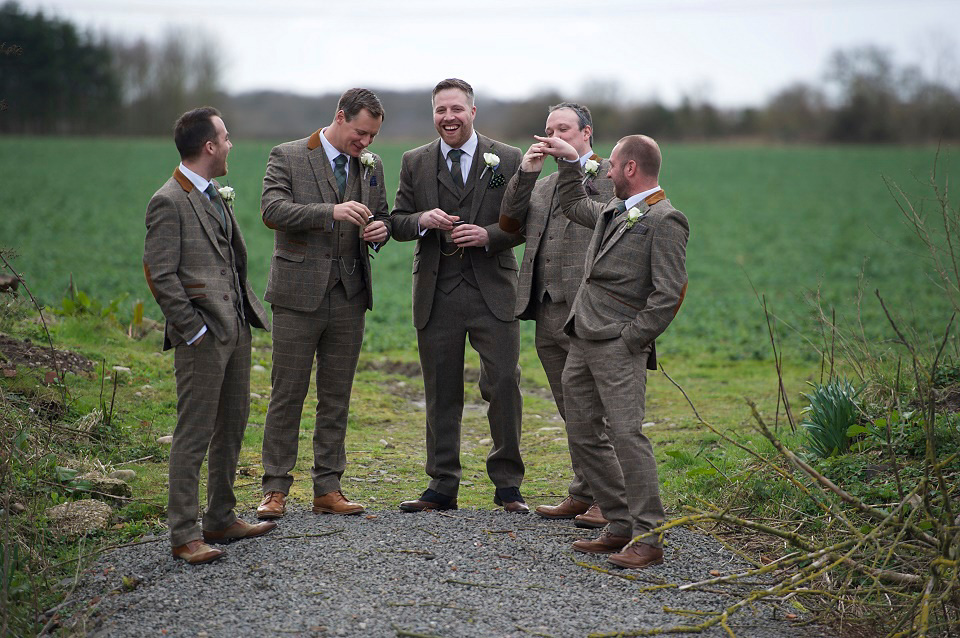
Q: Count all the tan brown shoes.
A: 8